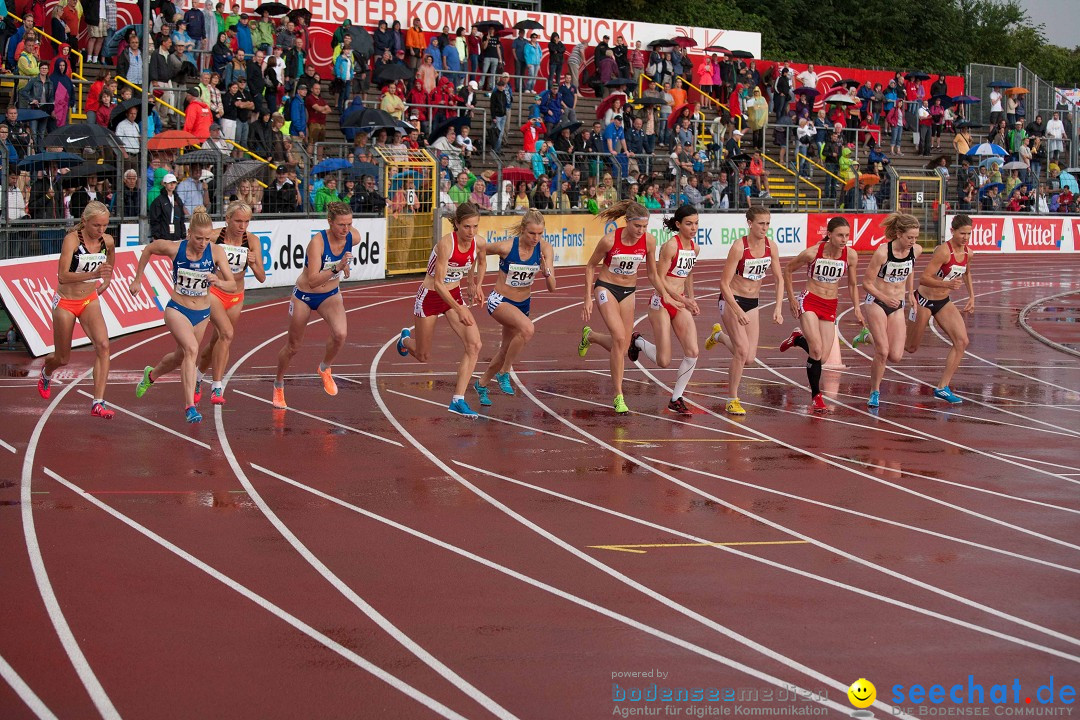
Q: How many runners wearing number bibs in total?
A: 12